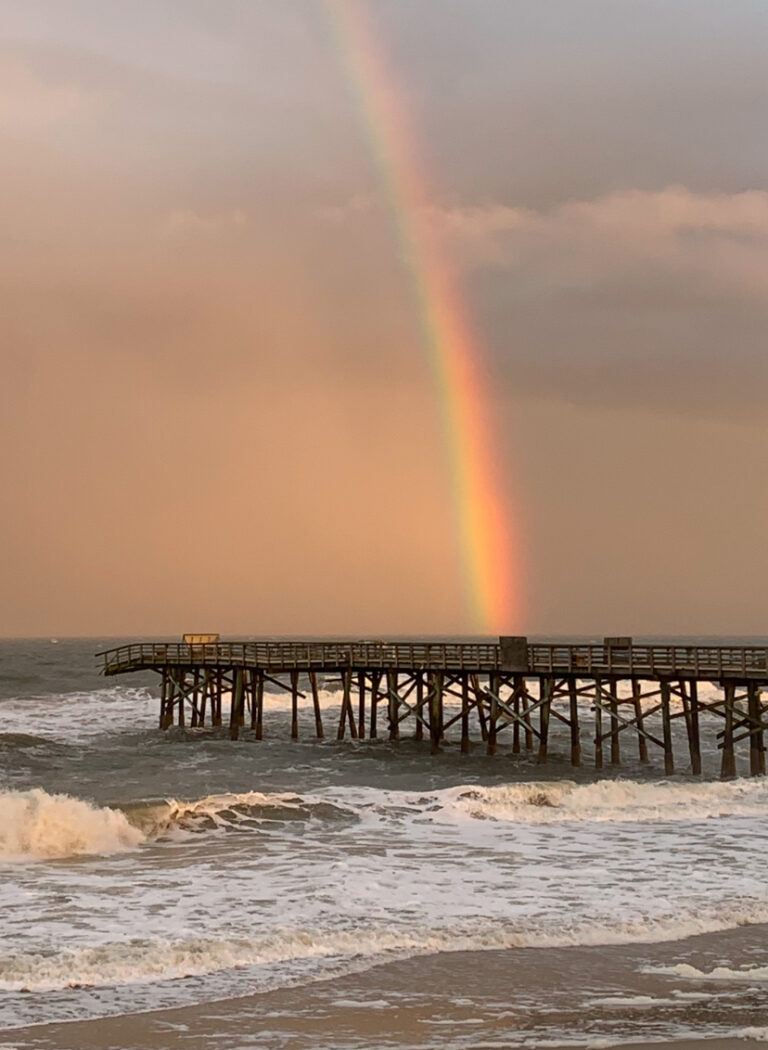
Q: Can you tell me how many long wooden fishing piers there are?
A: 1